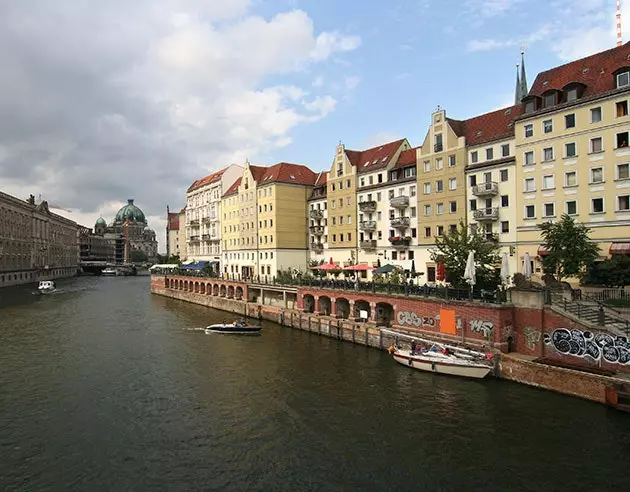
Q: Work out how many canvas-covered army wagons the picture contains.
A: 0